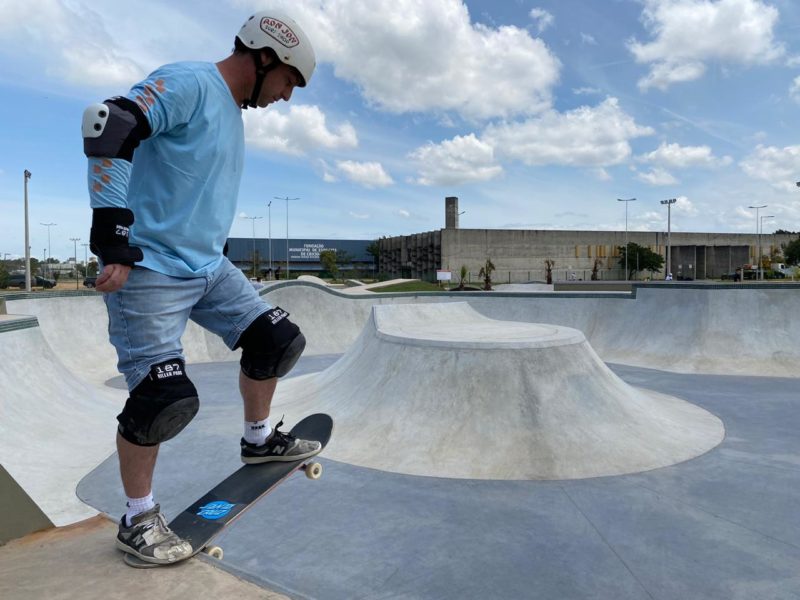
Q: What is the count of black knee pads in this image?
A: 2